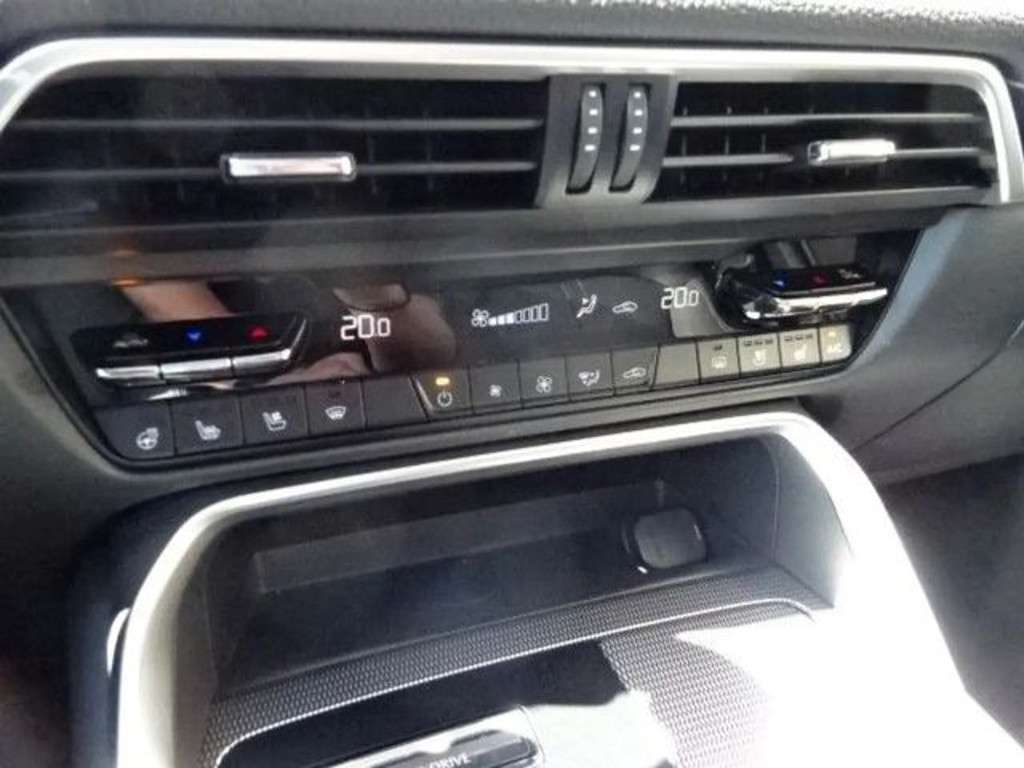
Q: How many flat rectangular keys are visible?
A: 15